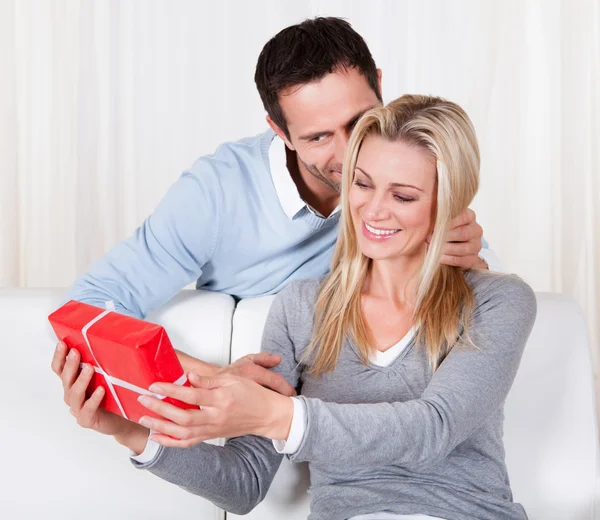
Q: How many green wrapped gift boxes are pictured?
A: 0